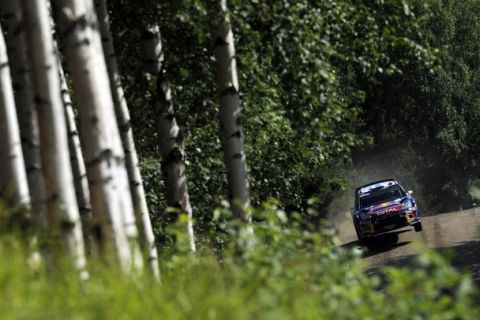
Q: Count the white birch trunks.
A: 8